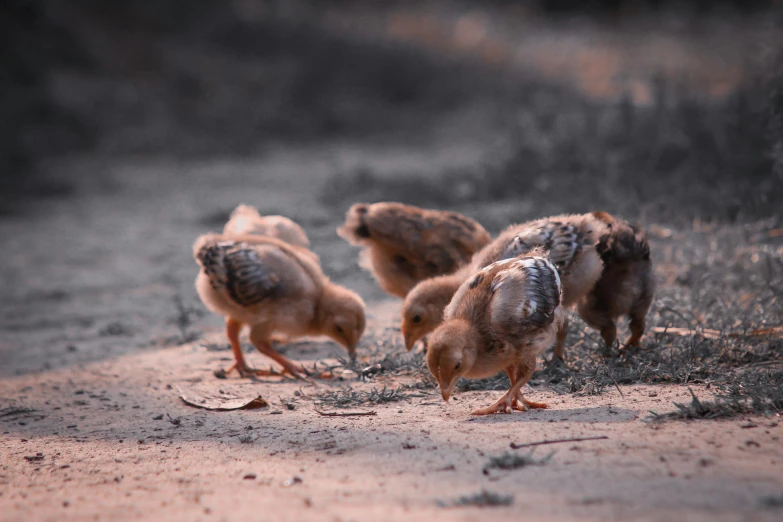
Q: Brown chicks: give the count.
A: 6